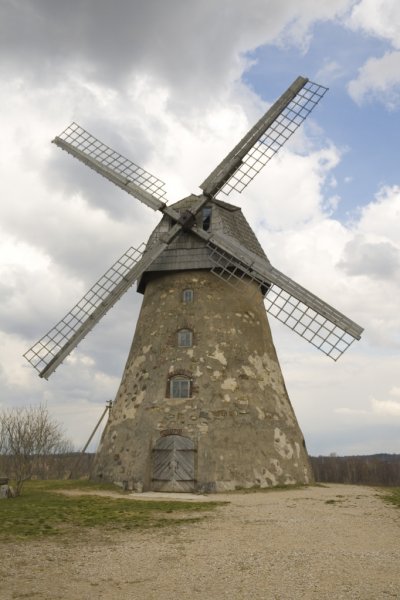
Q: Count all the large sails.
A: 4